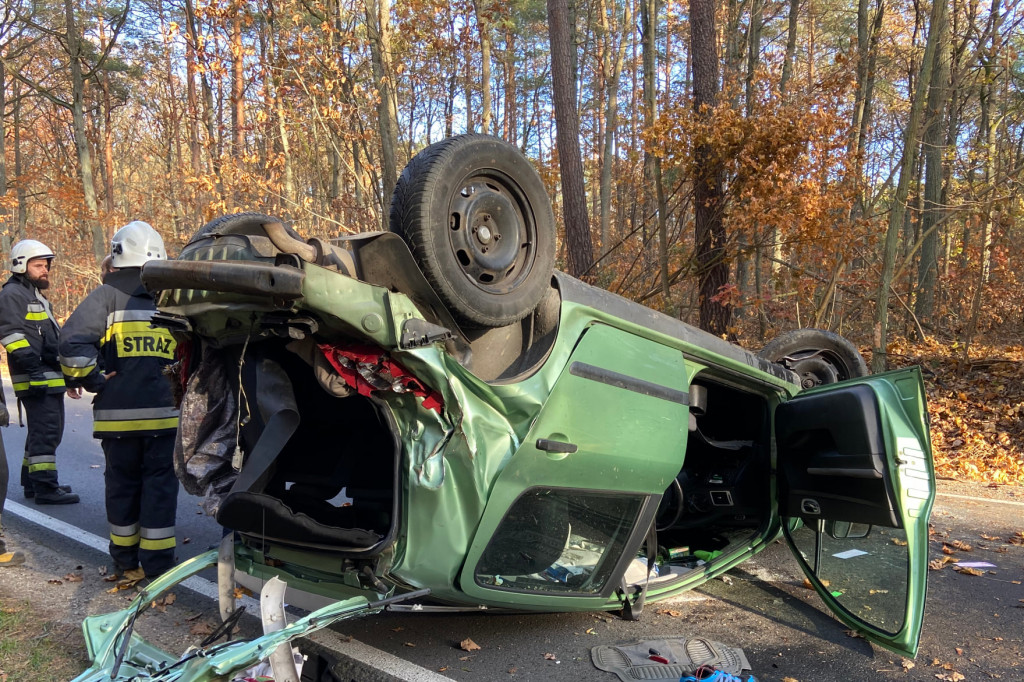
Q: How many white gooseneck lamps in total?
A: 0